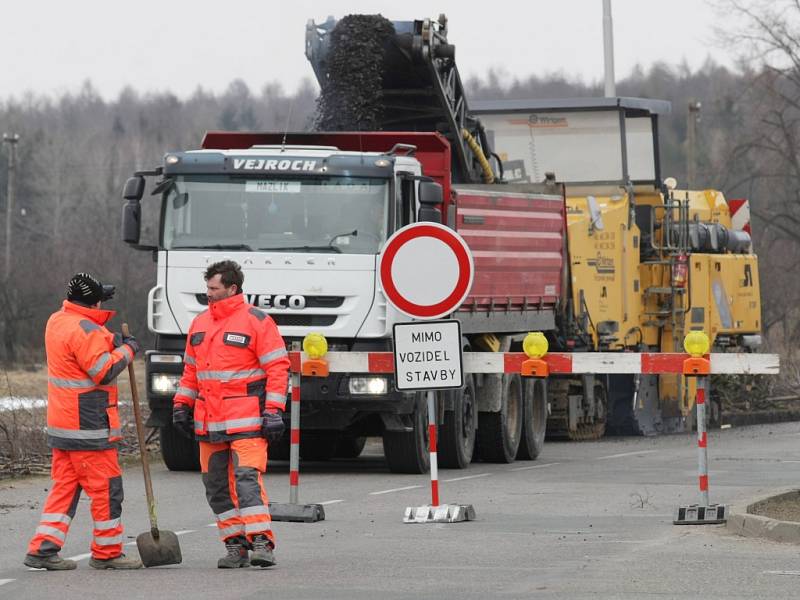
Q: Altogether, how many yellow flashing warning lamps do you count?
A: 3